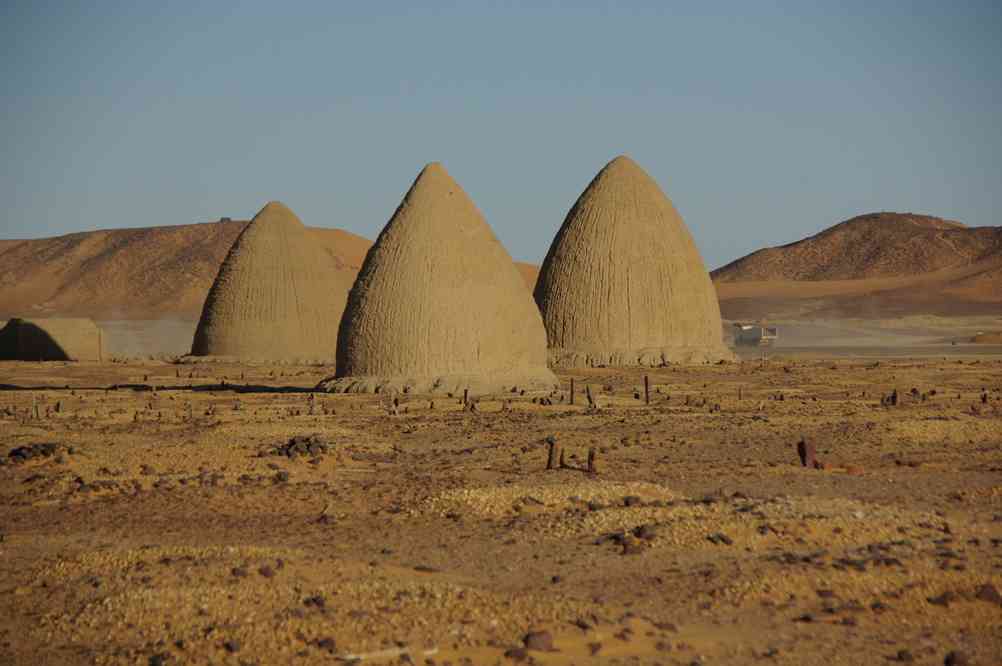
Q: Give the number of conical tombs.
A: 3